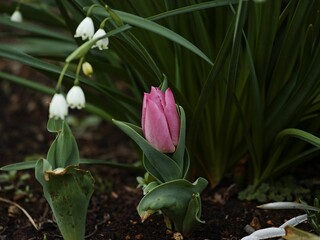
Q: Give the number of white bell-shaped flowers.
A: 5